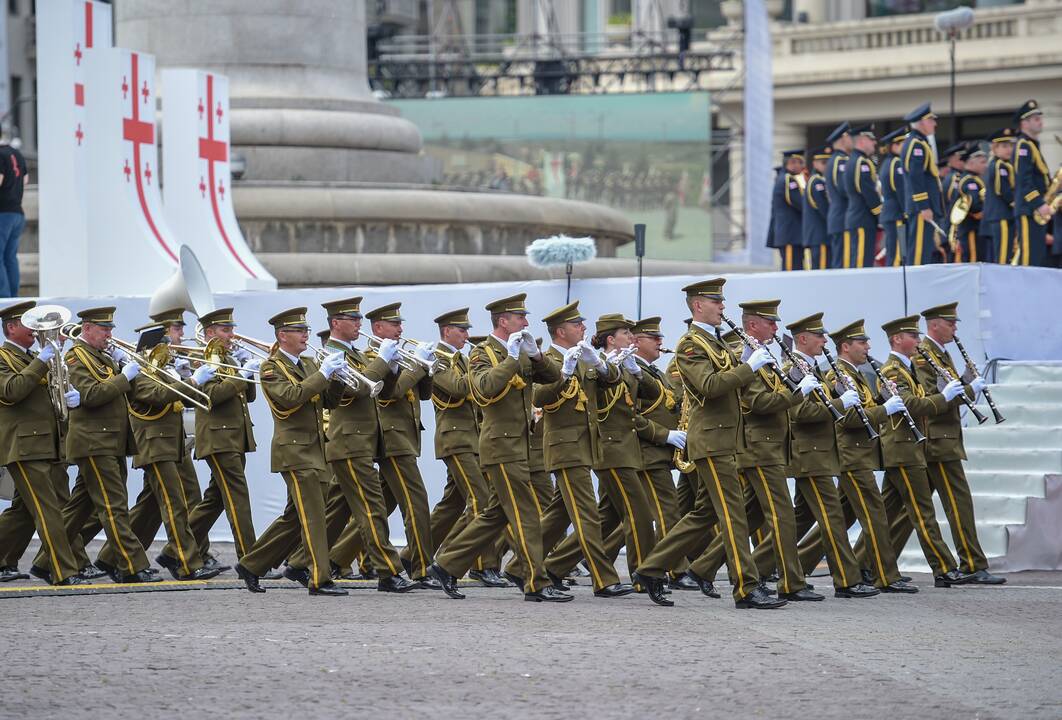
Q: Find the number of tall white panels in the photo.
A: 3